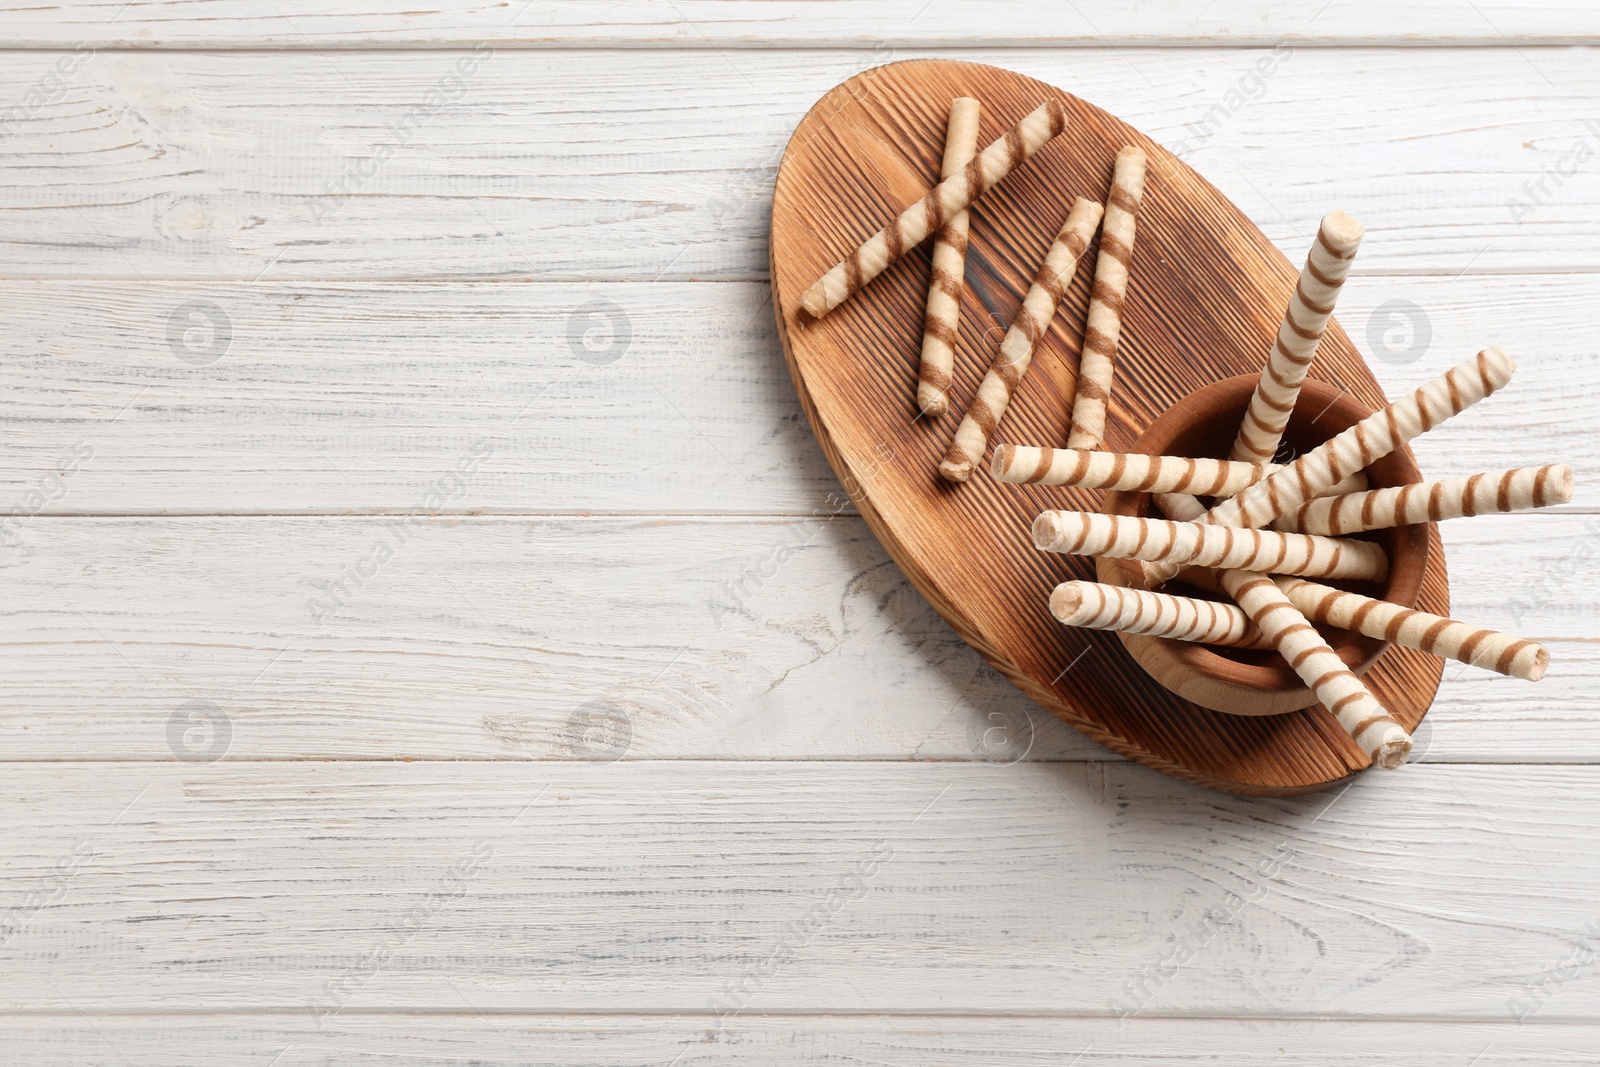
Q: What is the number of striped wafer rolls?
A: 12